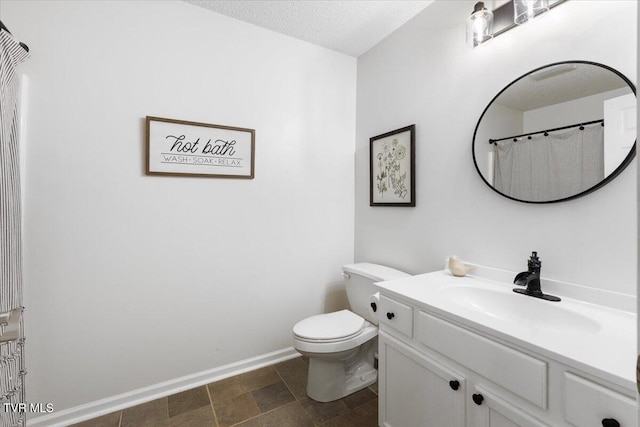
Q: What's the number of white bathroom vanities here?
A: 1